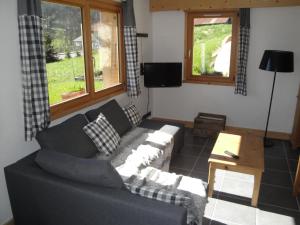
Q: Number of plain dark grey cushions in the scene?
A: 3